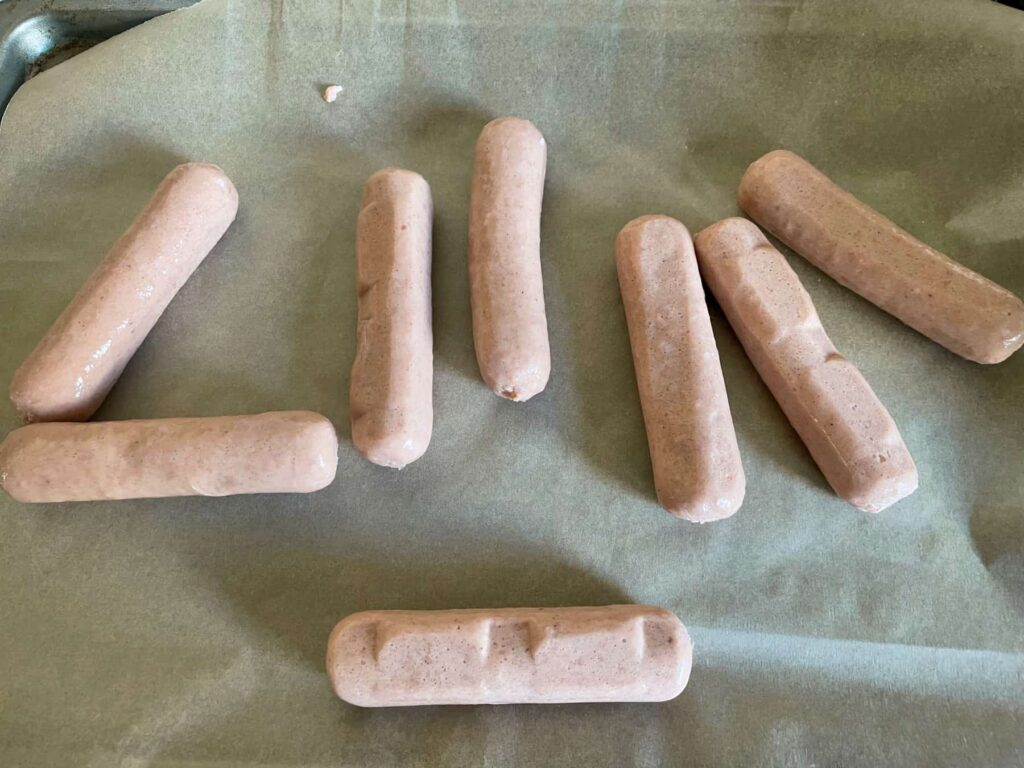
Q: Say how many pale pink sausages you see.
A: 8